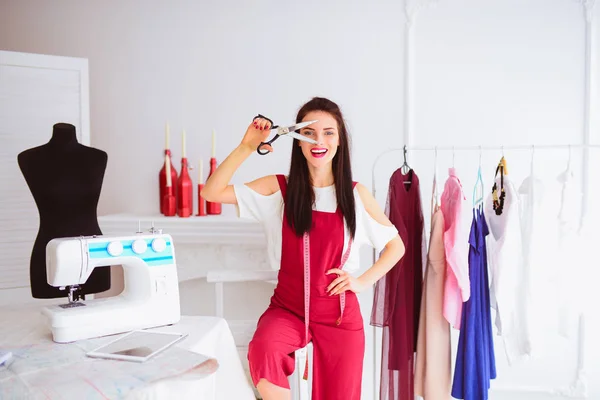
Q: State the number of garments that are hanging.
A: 7